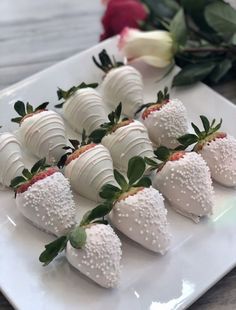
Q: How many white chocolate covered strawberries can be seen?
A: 12